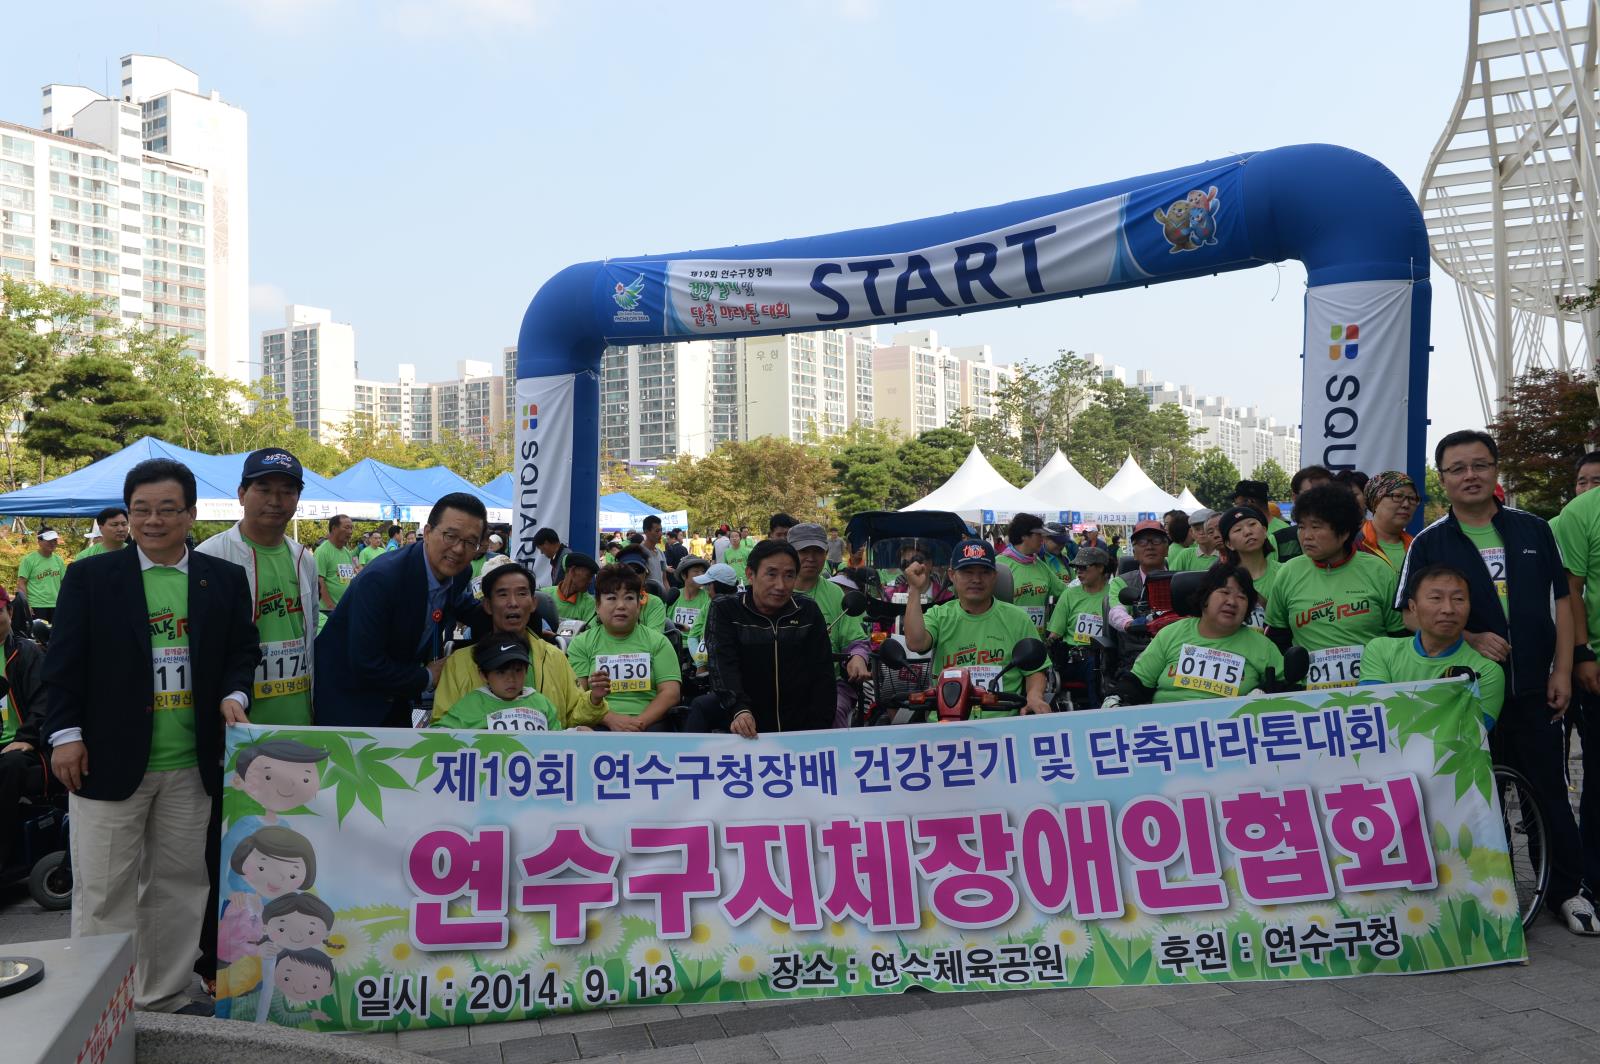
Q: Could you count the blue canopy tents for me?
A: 4